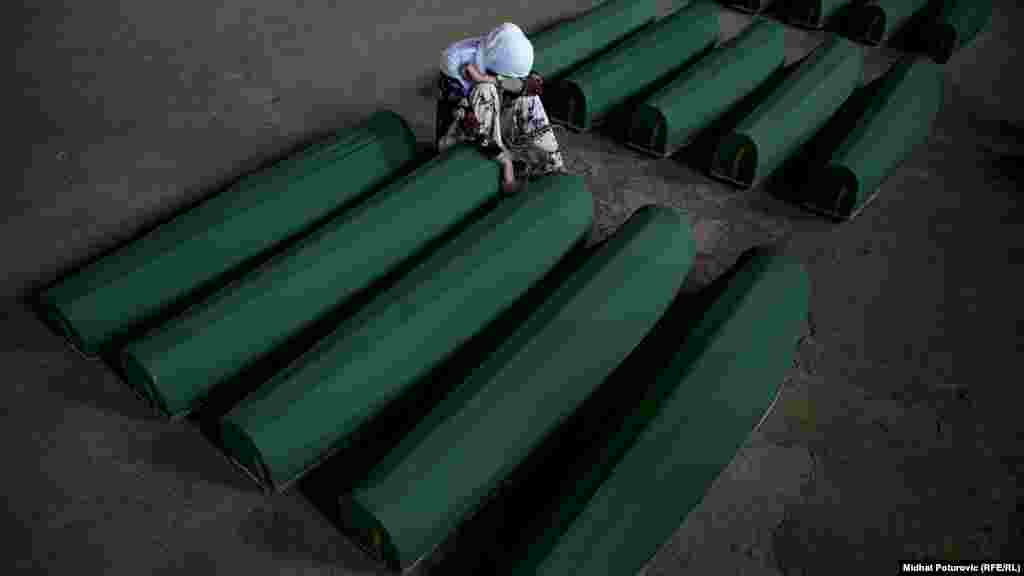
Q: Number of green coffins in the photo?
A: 14